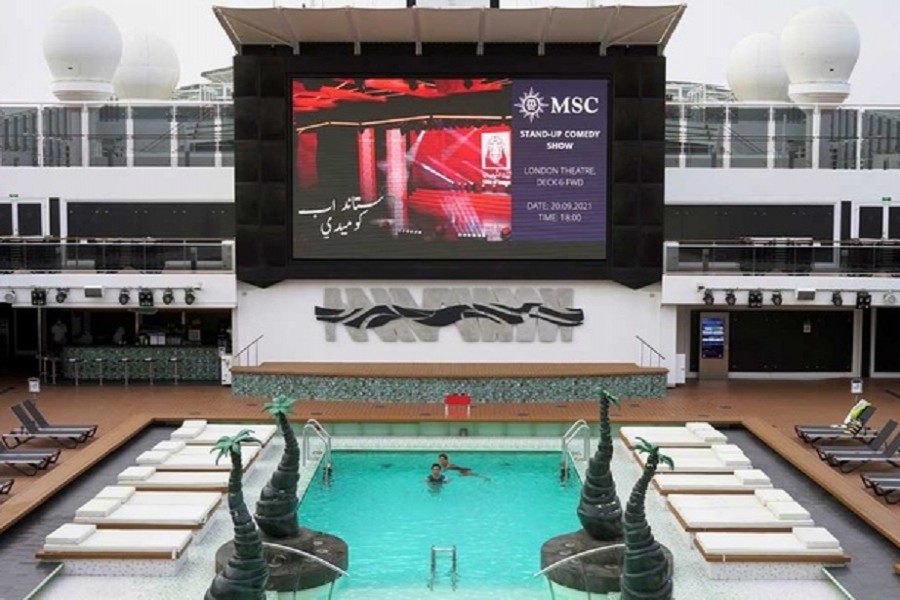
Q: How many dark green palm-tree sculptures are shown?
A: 4